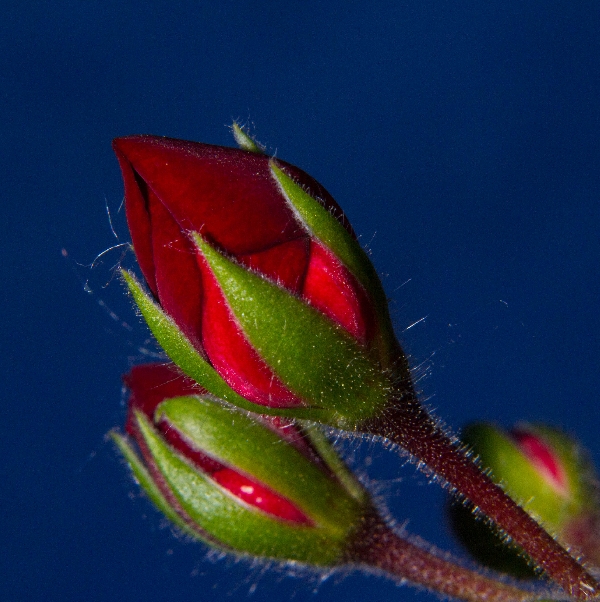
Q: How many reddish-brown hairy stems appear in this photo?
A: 2